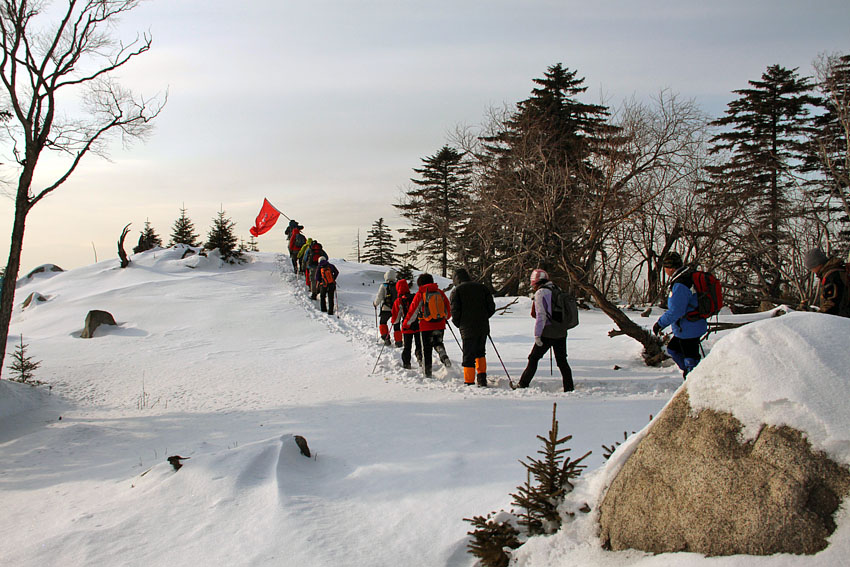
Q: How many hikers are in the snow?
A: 12